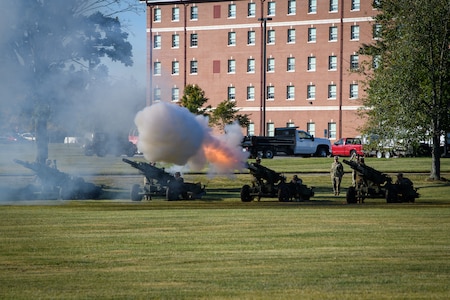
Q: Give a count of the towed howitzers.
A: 4